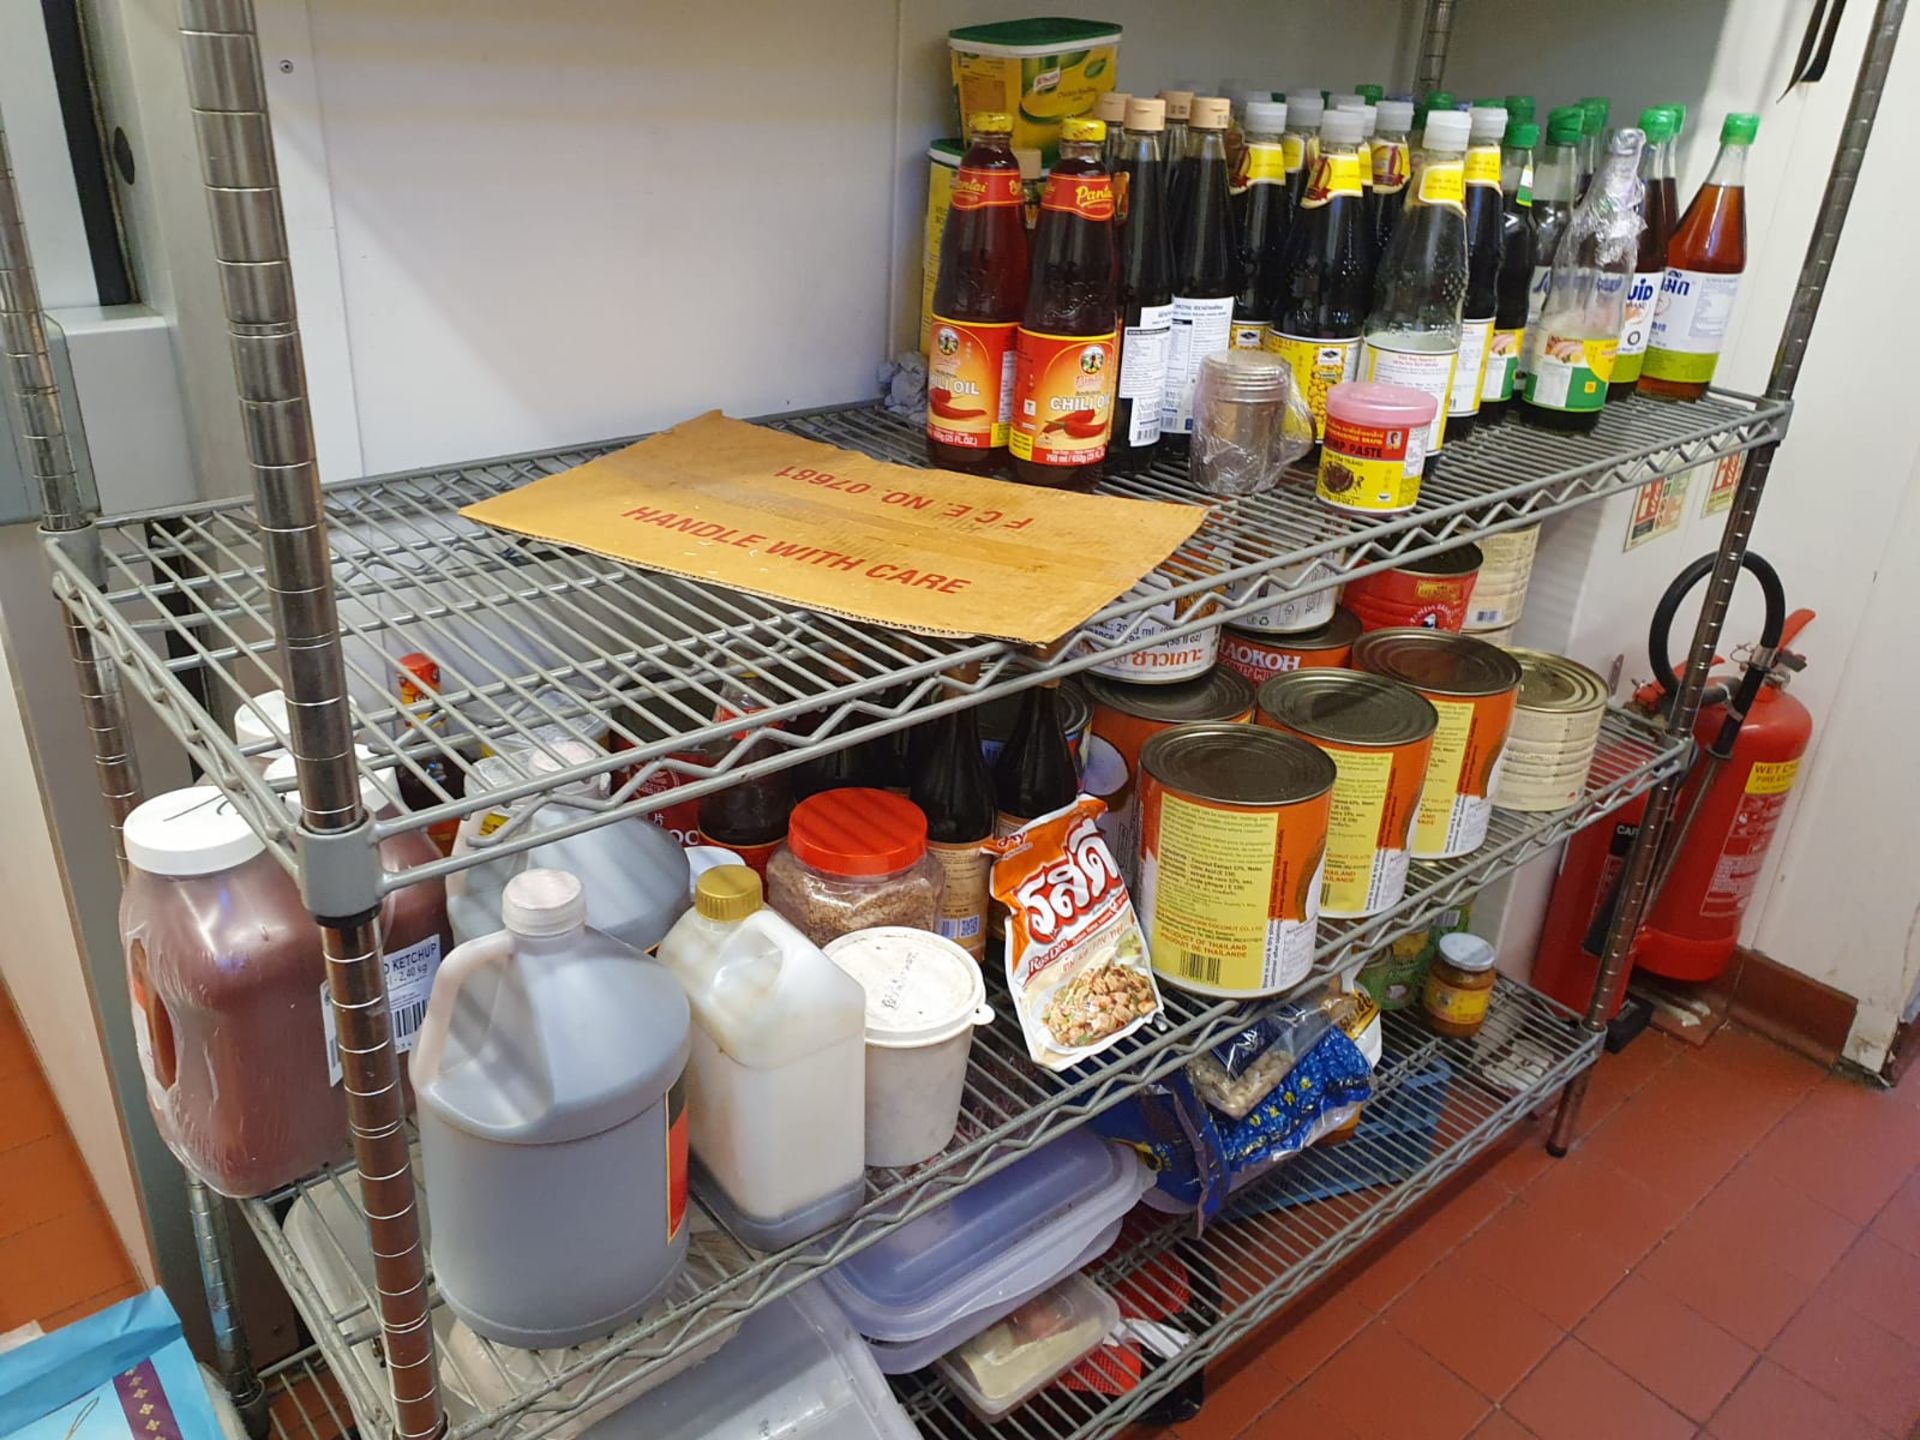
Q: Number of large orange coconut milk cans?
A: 5